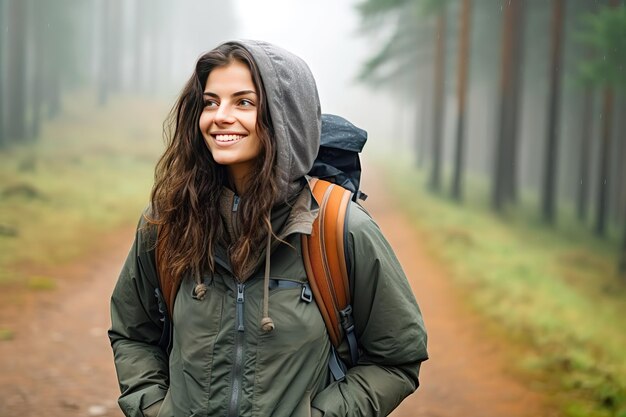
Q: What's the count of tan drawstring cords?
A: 2